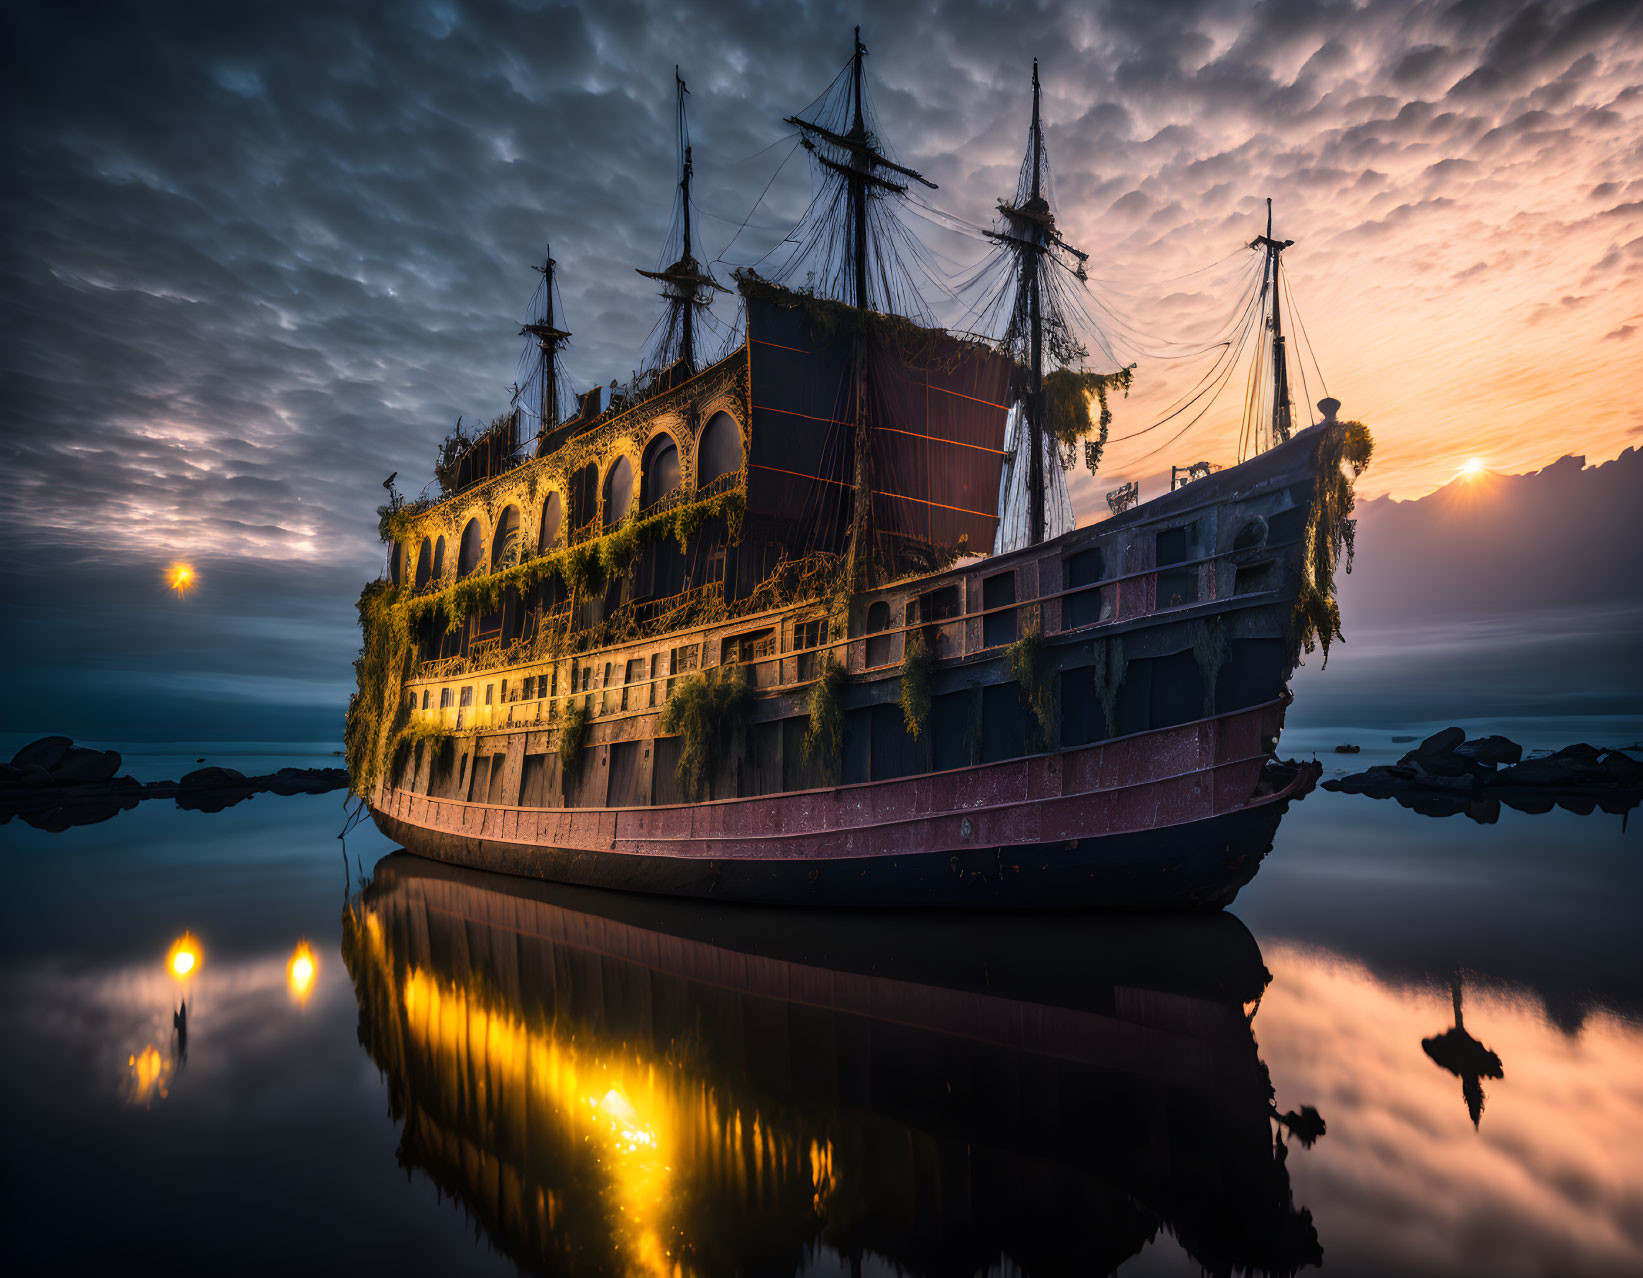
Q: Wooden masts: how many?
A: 5